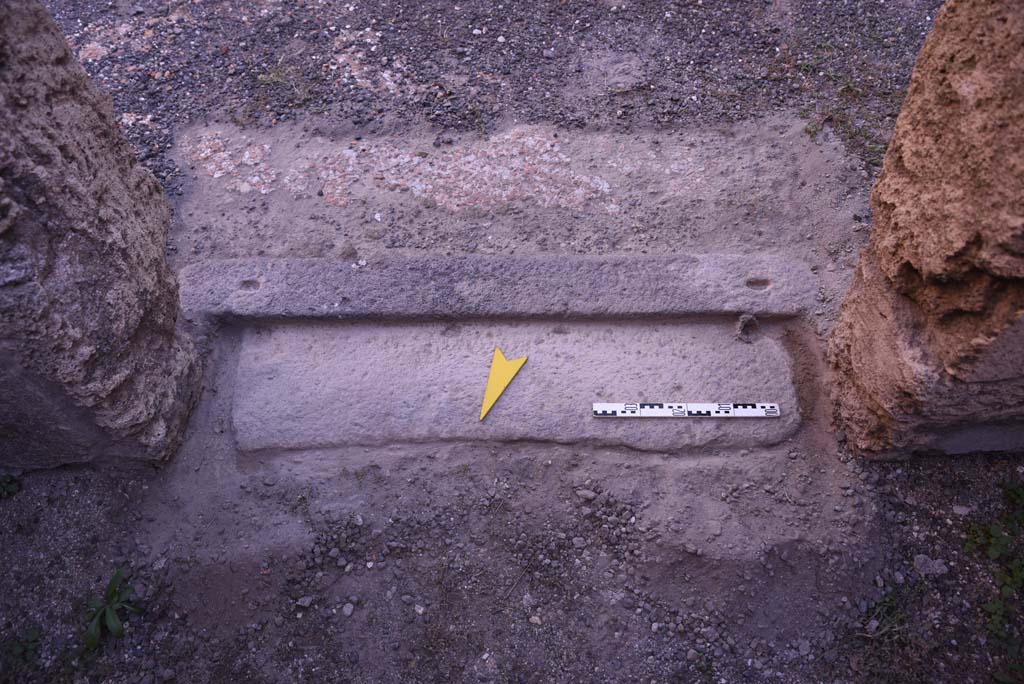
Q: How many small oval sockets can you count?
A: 2